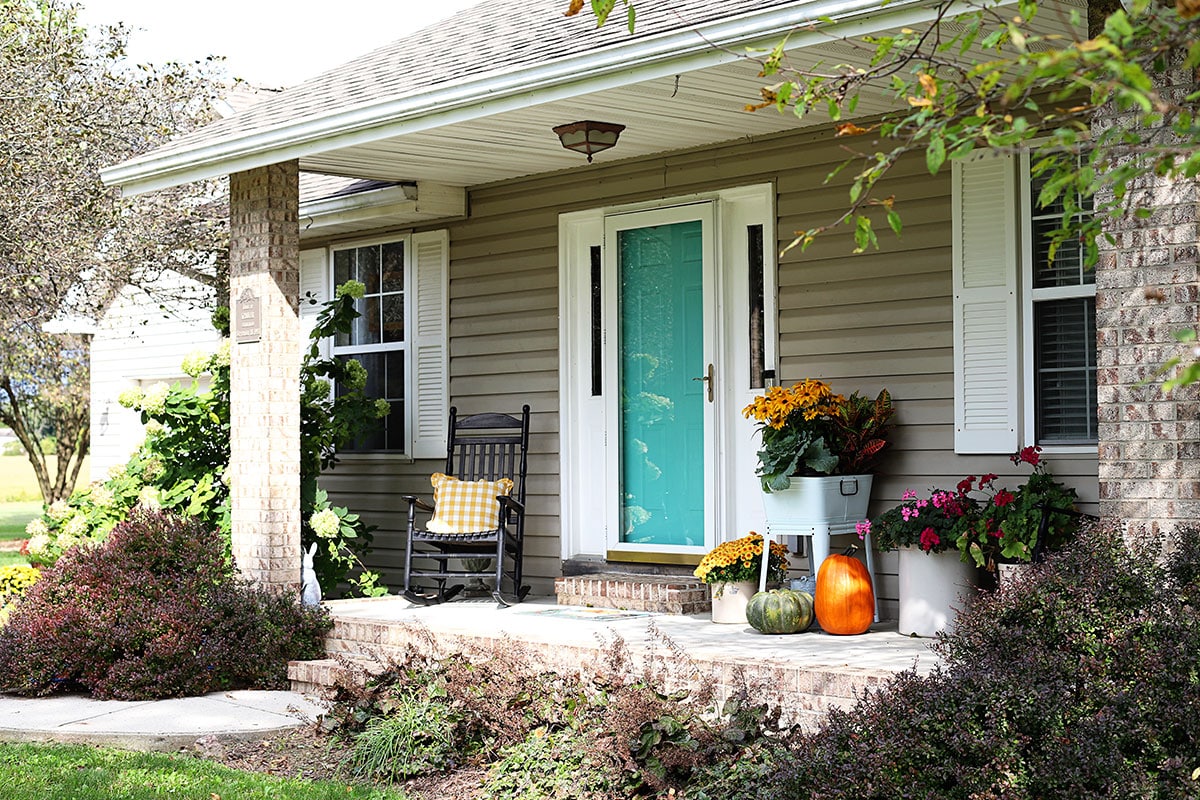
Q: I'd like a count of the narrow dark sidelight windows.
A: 2